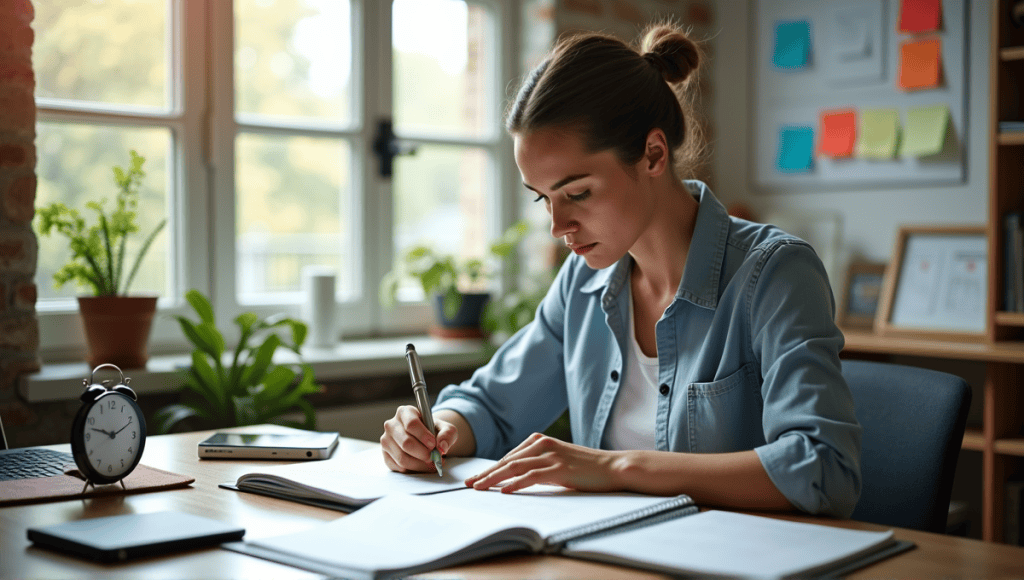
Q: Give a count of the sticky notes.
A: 7